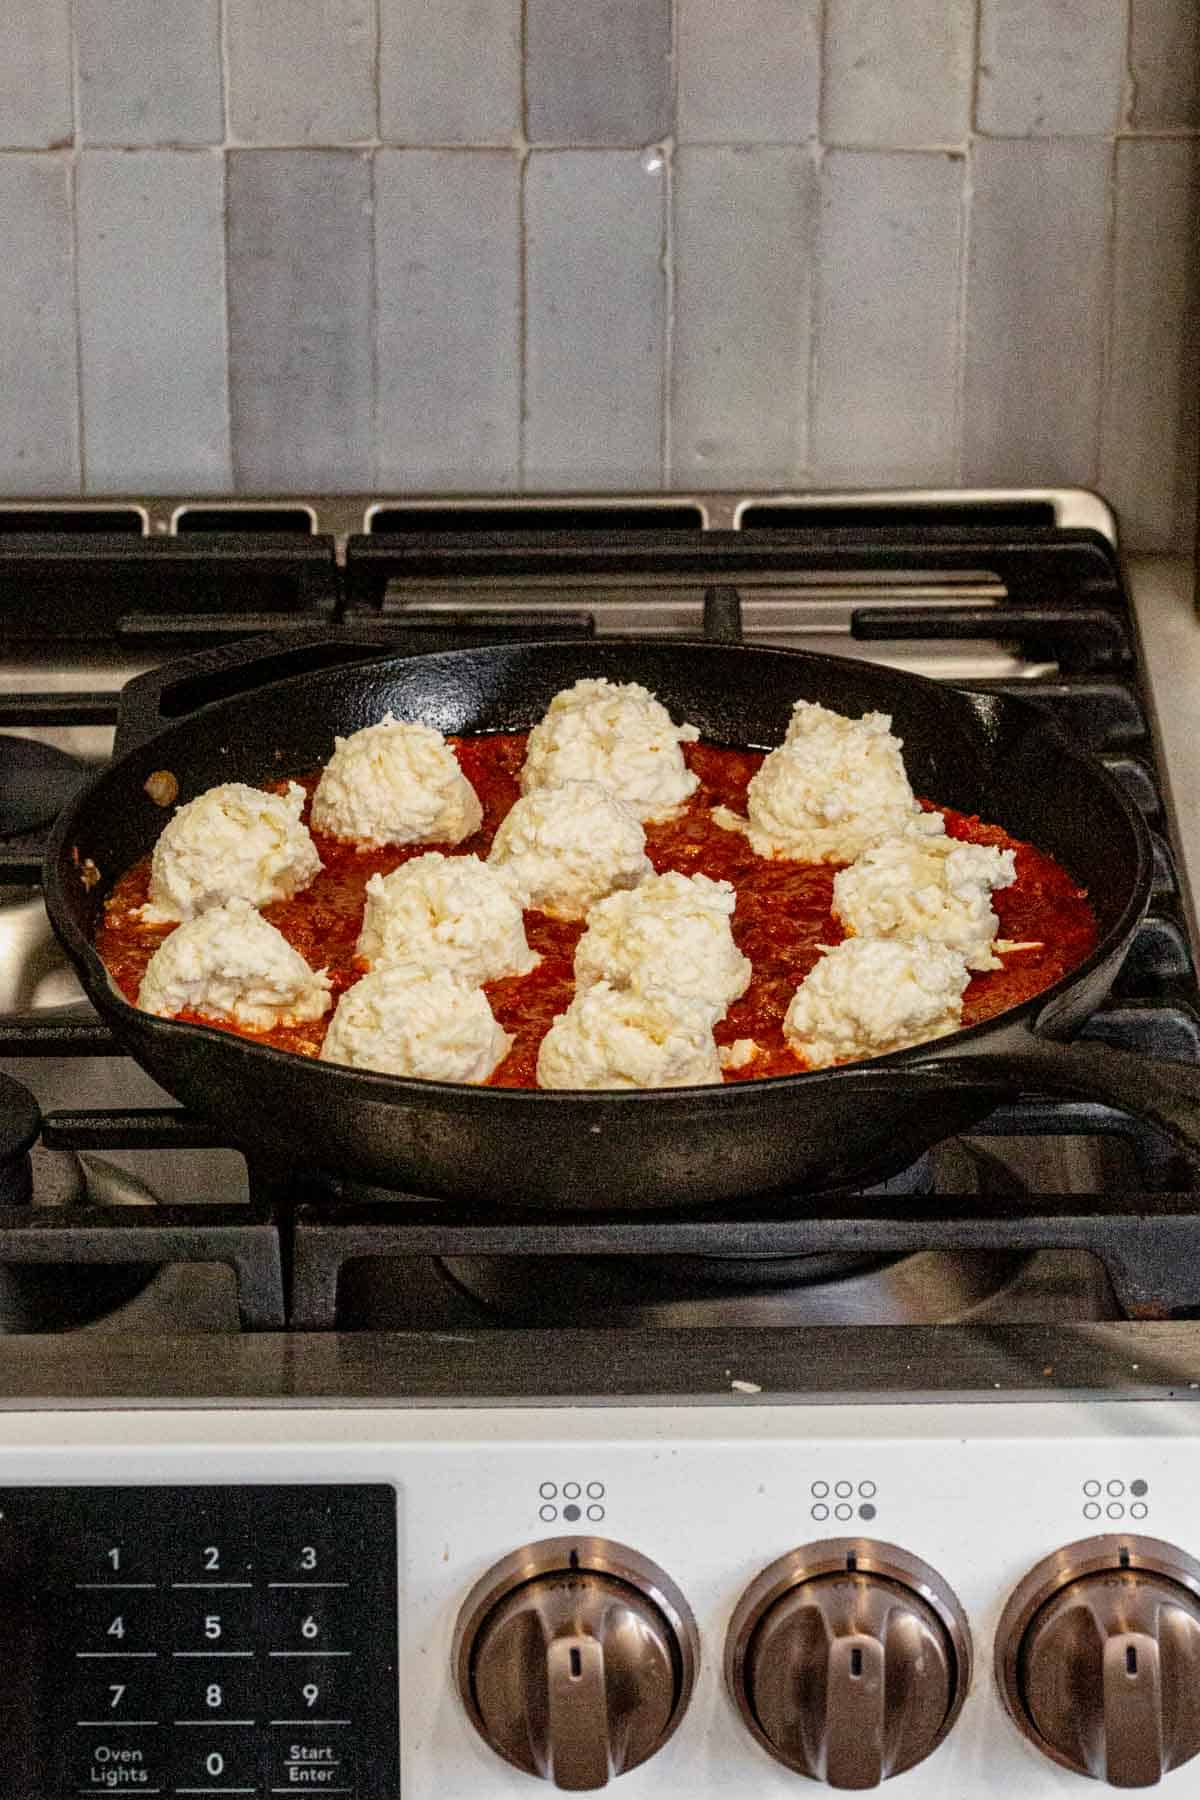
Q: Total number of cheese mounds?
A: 12